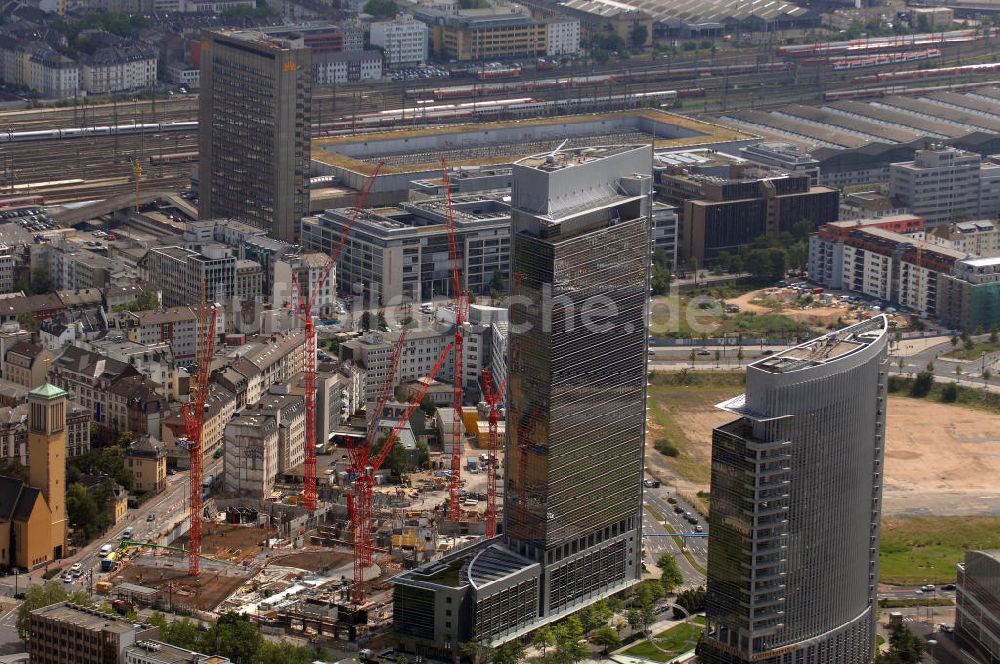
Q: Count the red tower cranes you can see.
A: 6